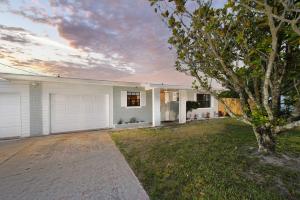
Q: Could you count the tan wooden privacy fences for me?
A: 1